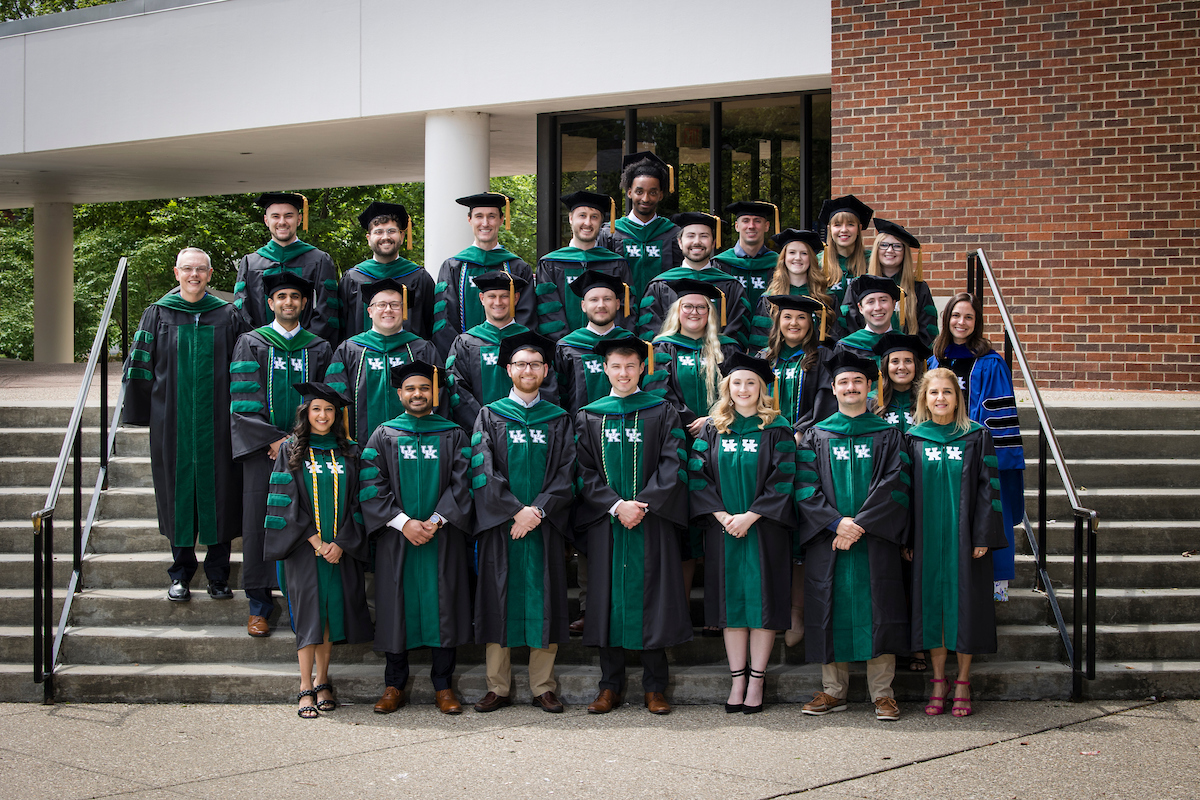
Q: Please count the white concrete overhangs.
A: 1